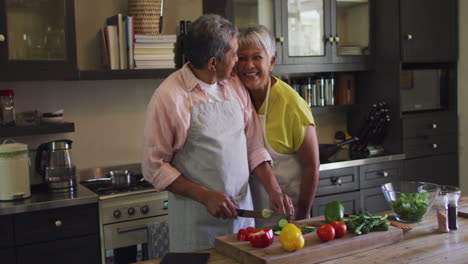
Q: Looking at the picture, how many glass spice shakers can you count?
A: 2